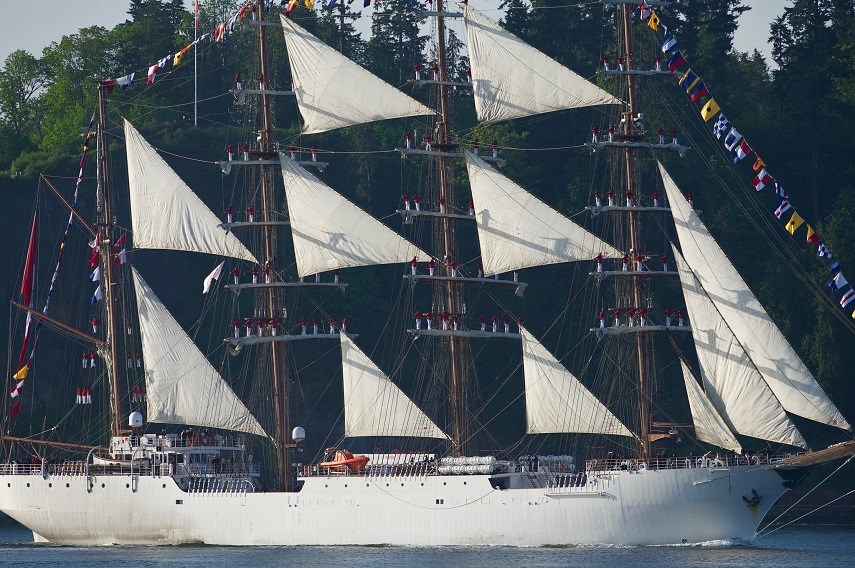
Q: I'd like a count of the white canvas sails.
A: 11